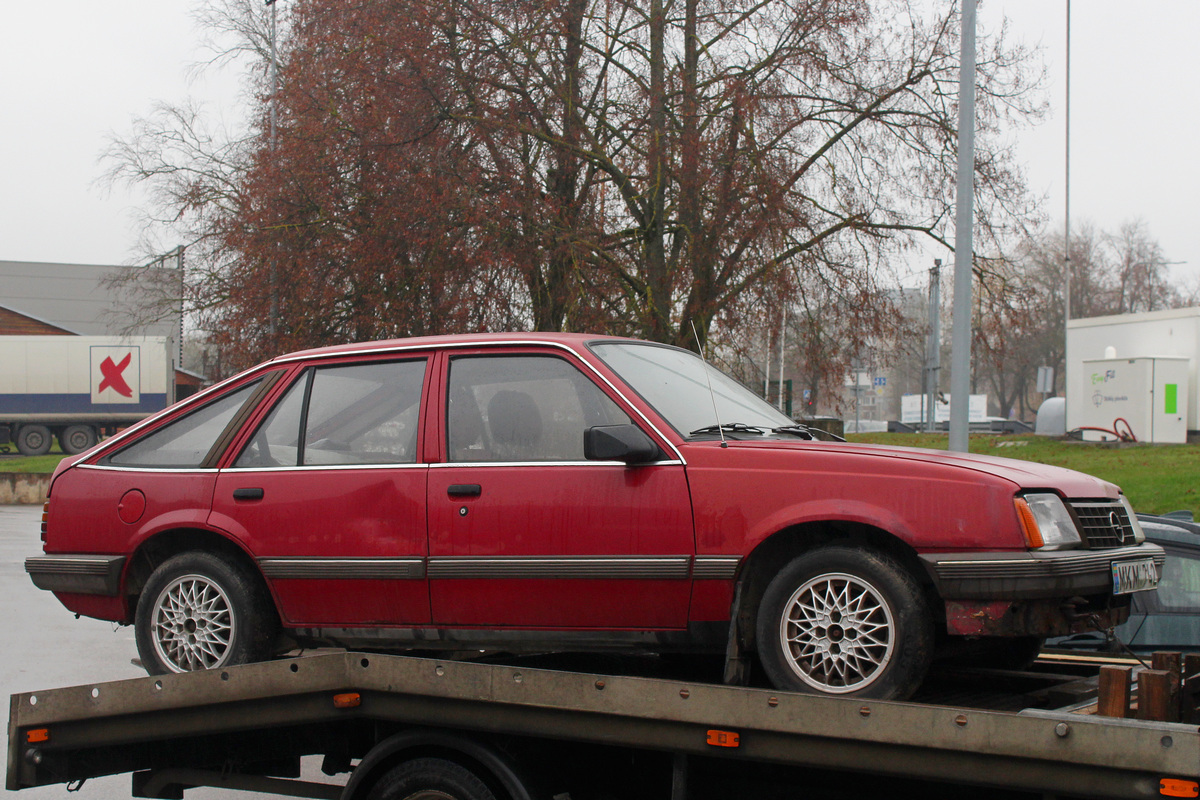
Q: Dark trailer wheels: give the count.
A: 2